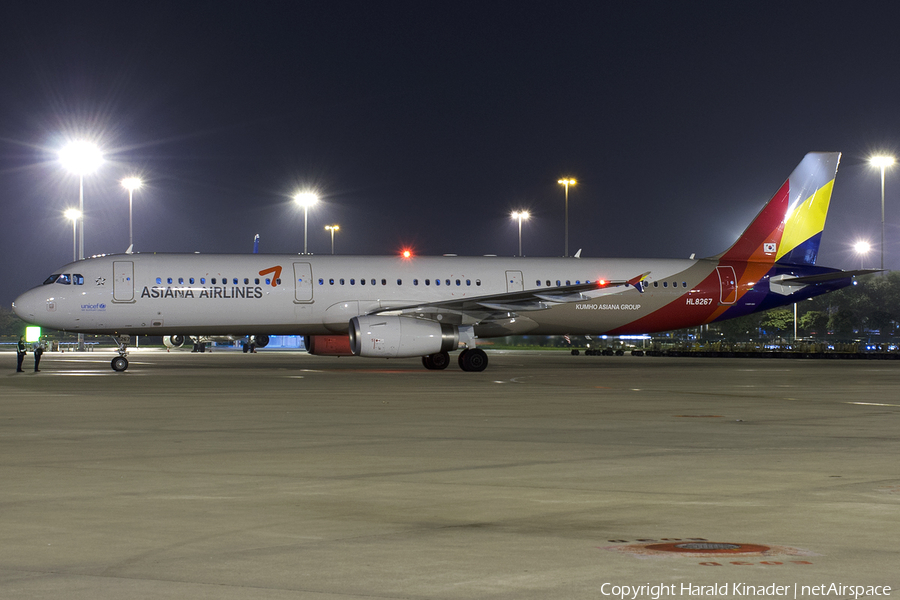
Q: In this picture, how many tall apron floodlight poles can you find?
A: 9